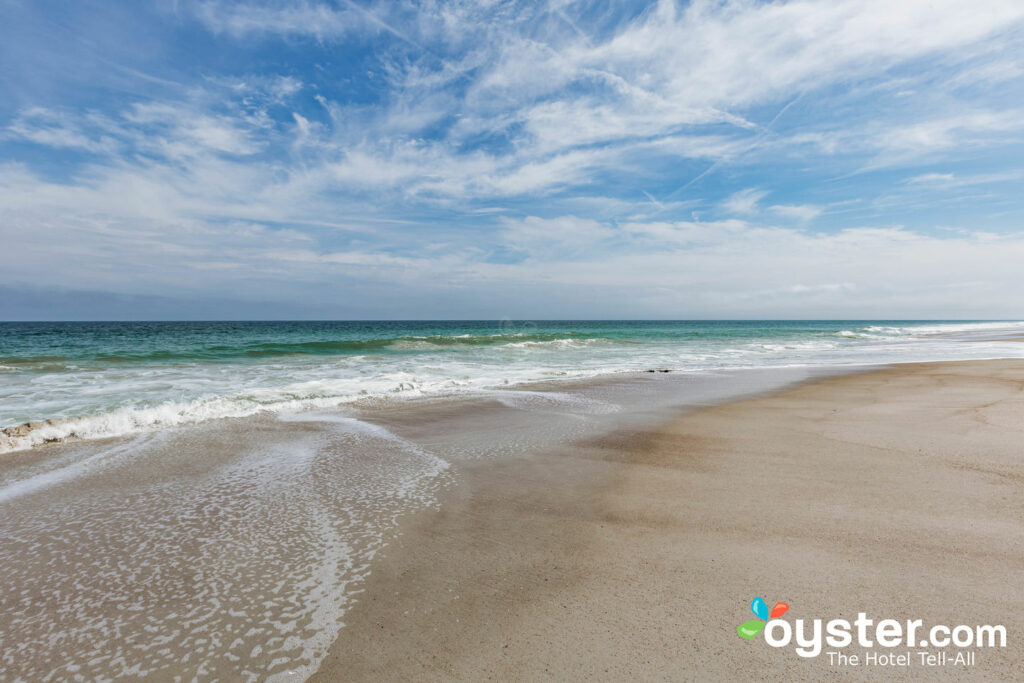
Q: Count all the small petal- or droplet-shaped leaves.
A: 3